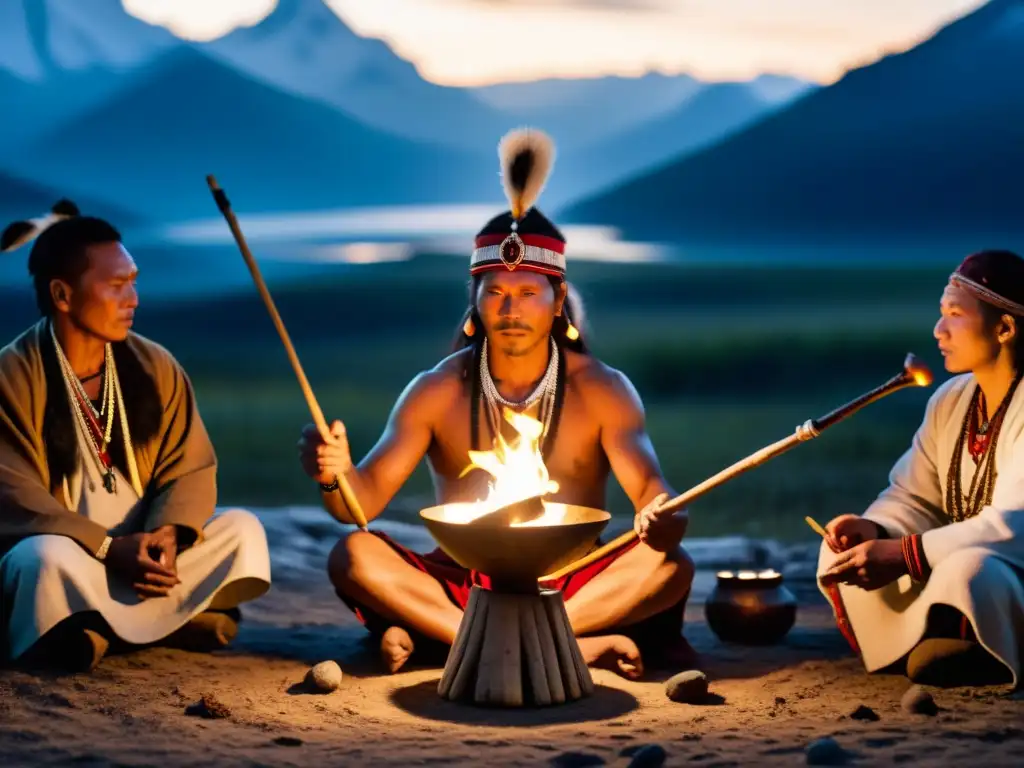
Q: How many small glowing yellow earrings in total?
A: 2